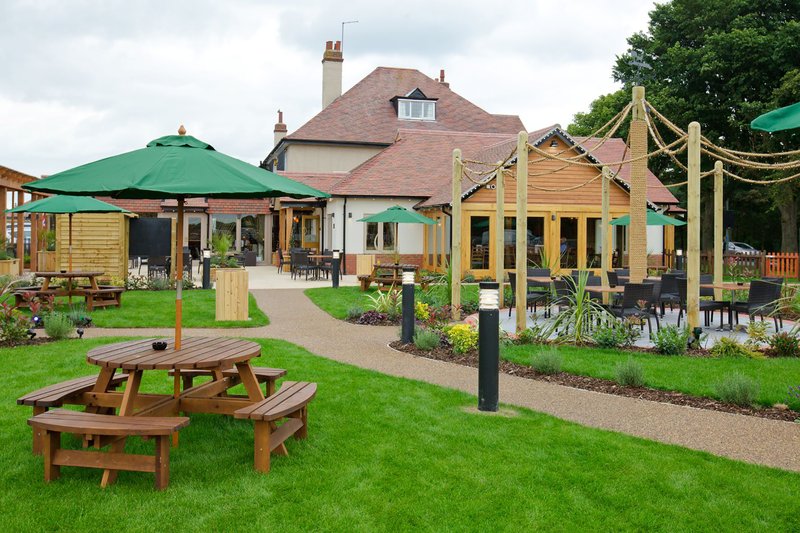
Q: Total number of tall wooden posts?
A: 7